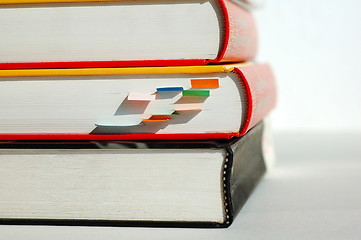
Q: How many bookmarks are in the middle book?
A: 8